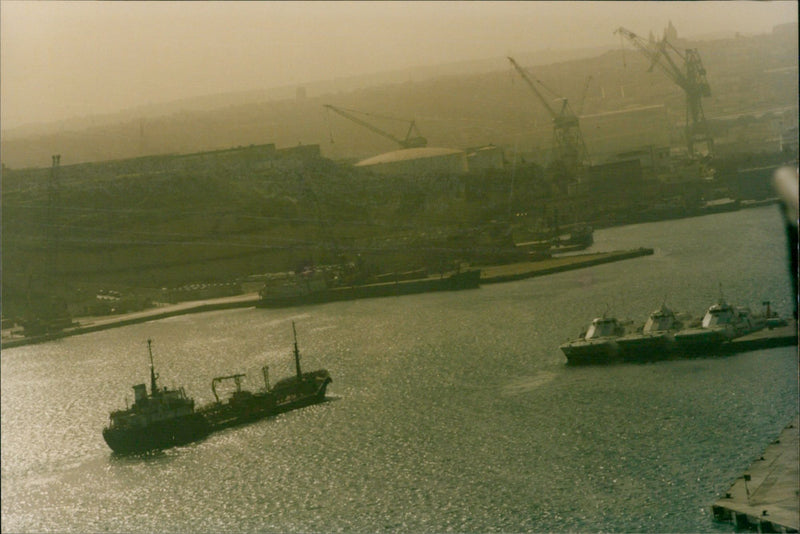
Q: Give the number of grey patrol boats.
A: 3